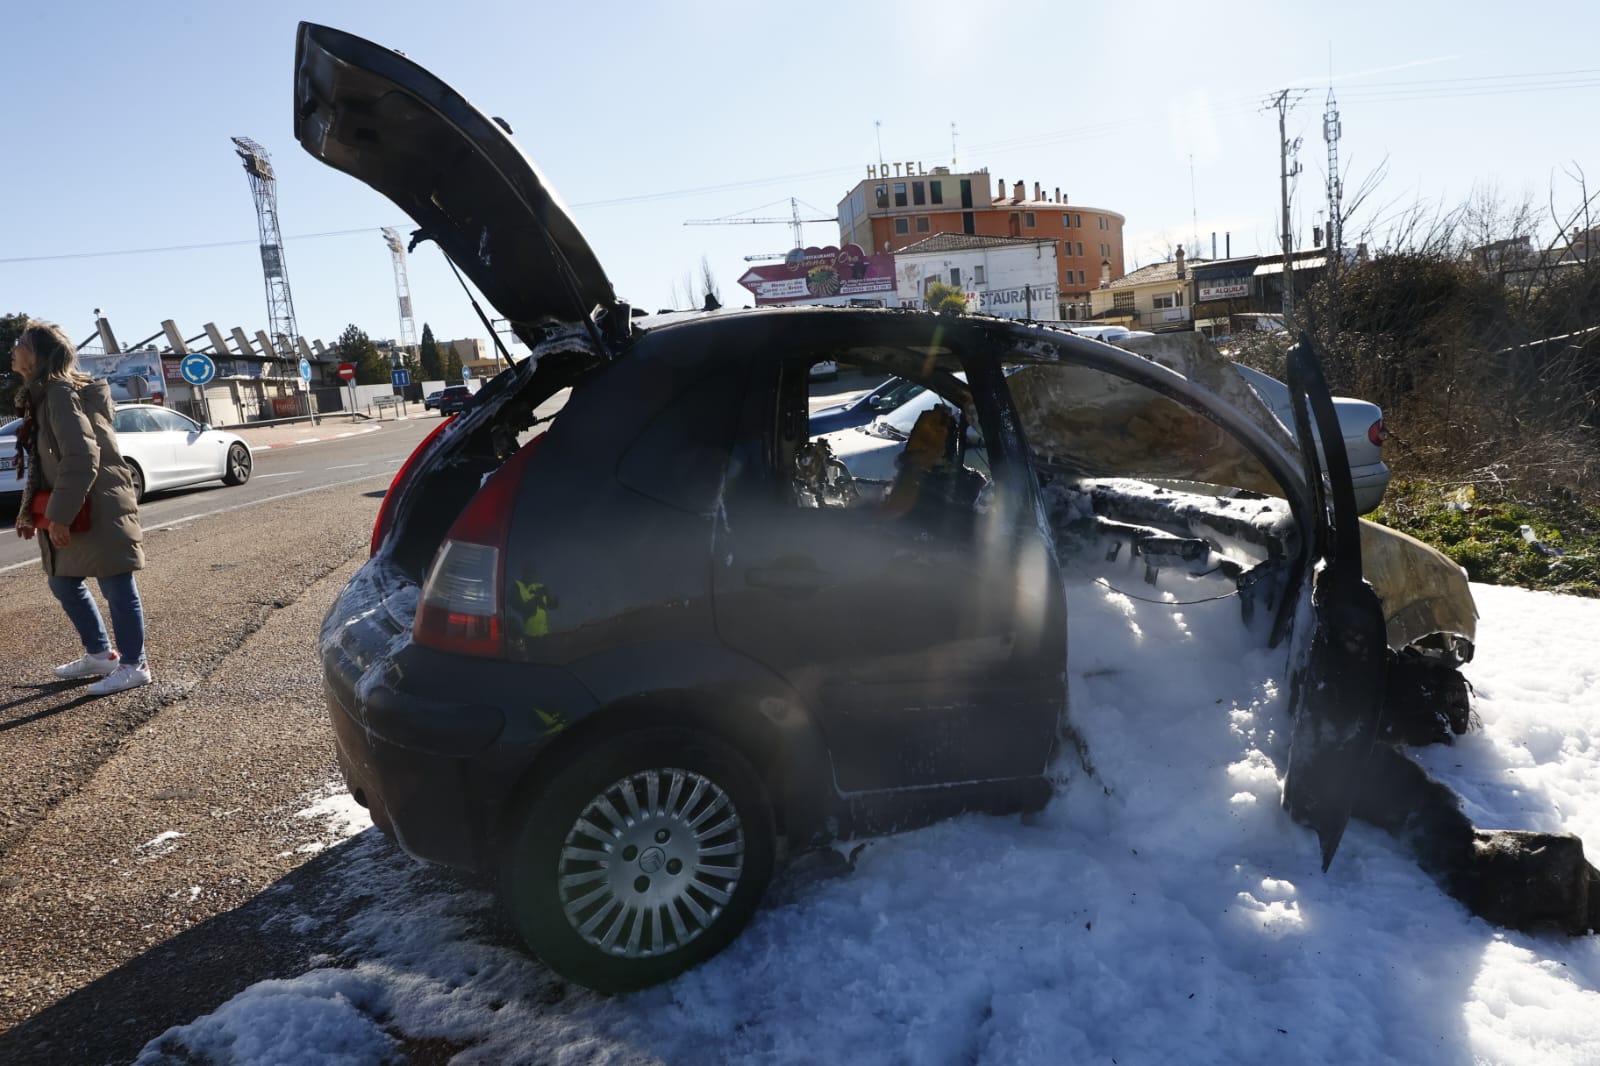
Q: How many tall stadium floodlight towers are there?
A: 2